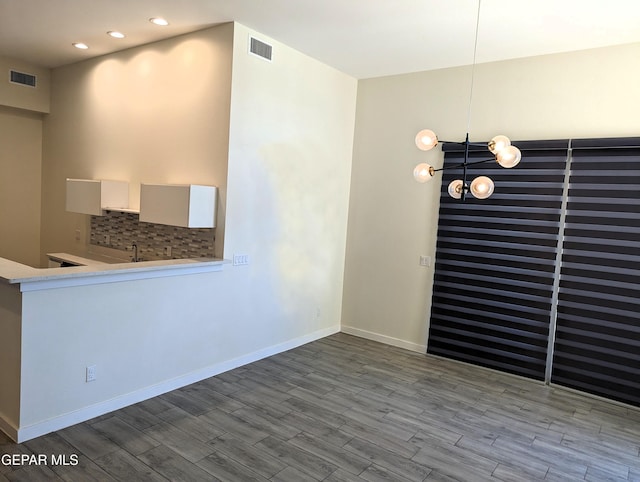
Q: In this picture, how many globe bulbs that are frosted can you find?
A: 6